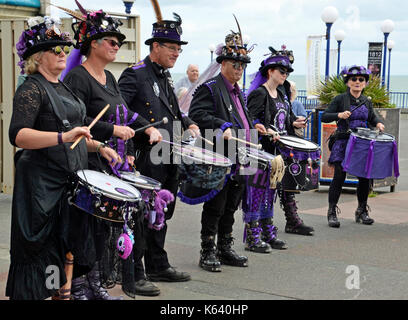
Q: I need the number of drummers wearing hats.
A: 6